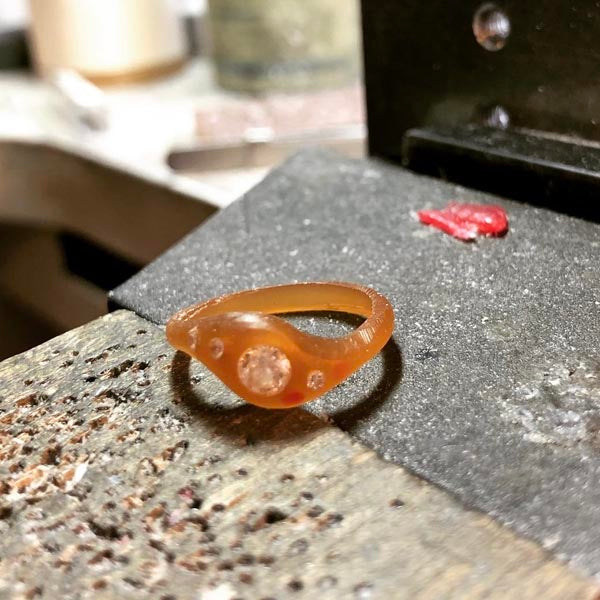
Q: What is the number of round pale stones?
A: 4